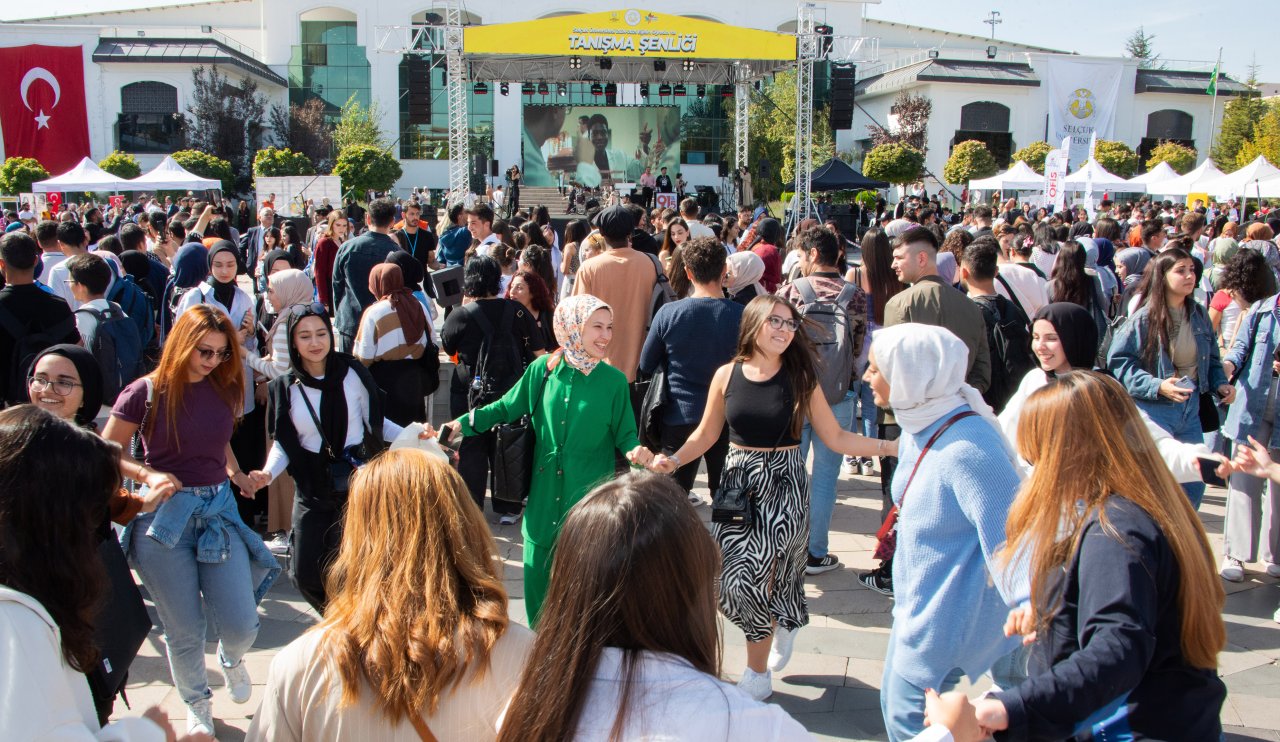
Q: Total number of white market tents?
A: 7